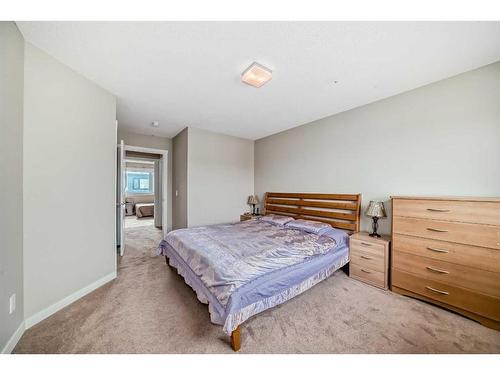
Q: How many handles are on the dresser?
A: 5